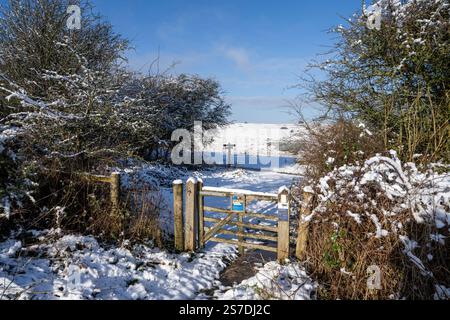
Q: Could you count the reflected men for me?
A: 0